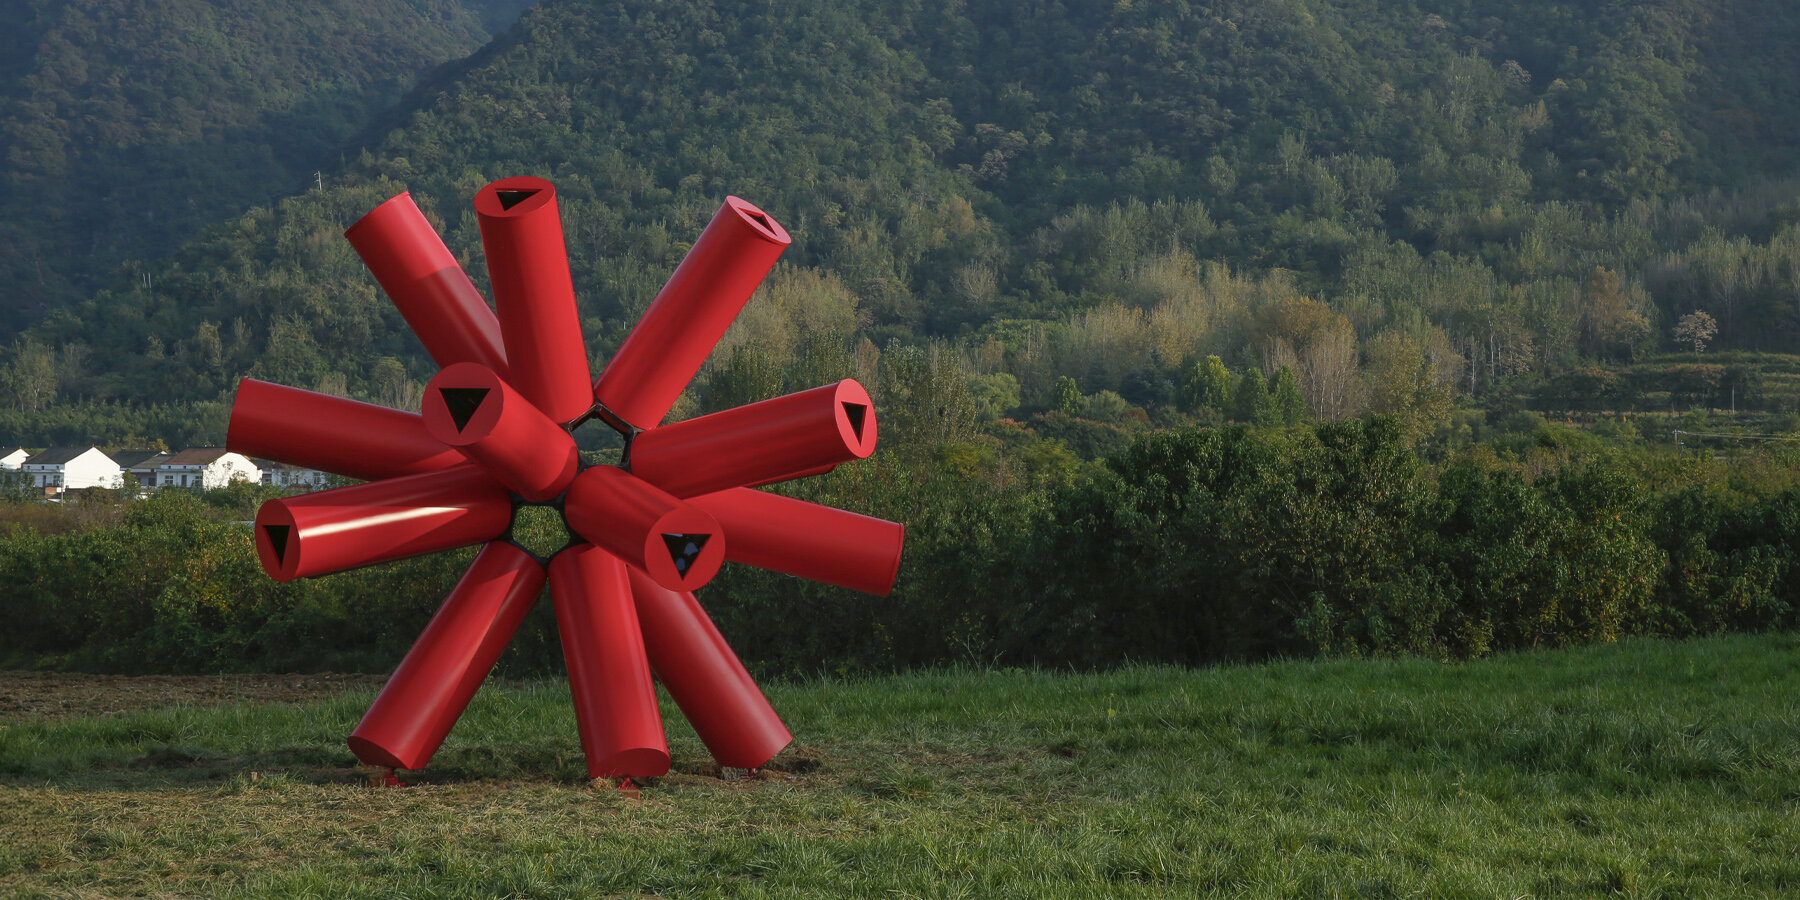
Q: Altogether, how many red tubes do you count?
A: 12